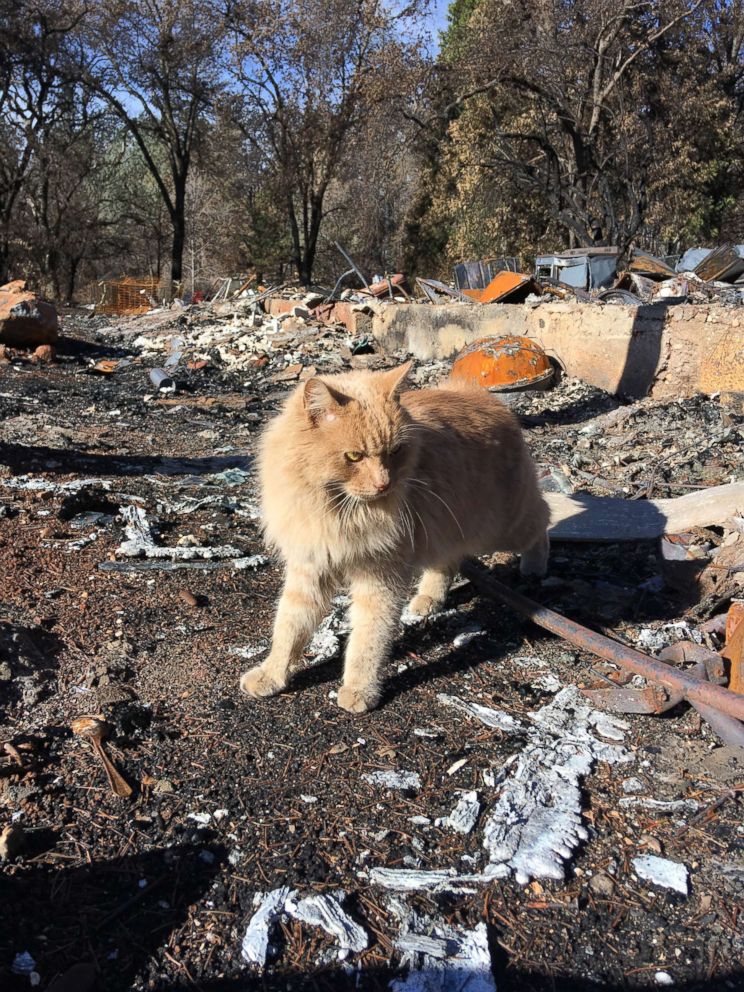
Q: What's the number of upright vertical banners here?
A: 0